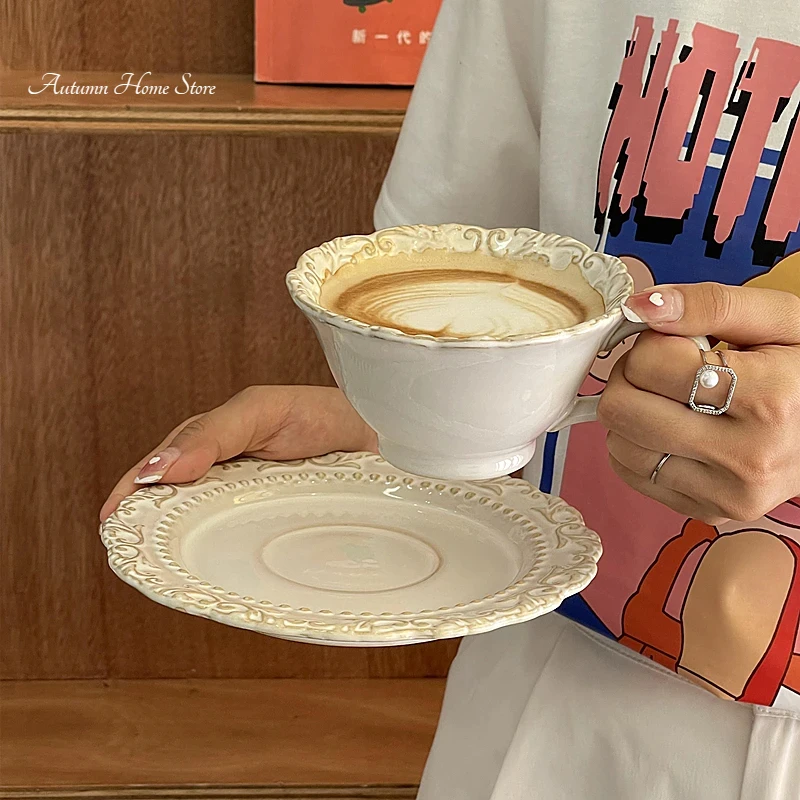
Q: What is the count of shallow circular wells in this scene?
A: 1